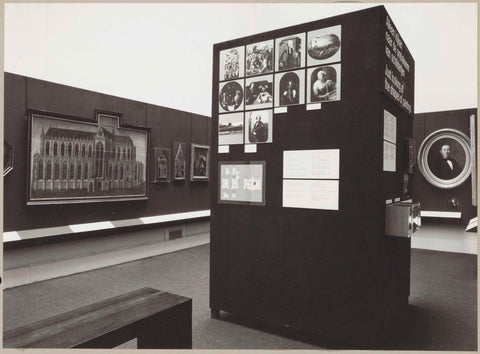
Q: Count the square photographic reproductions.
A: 10